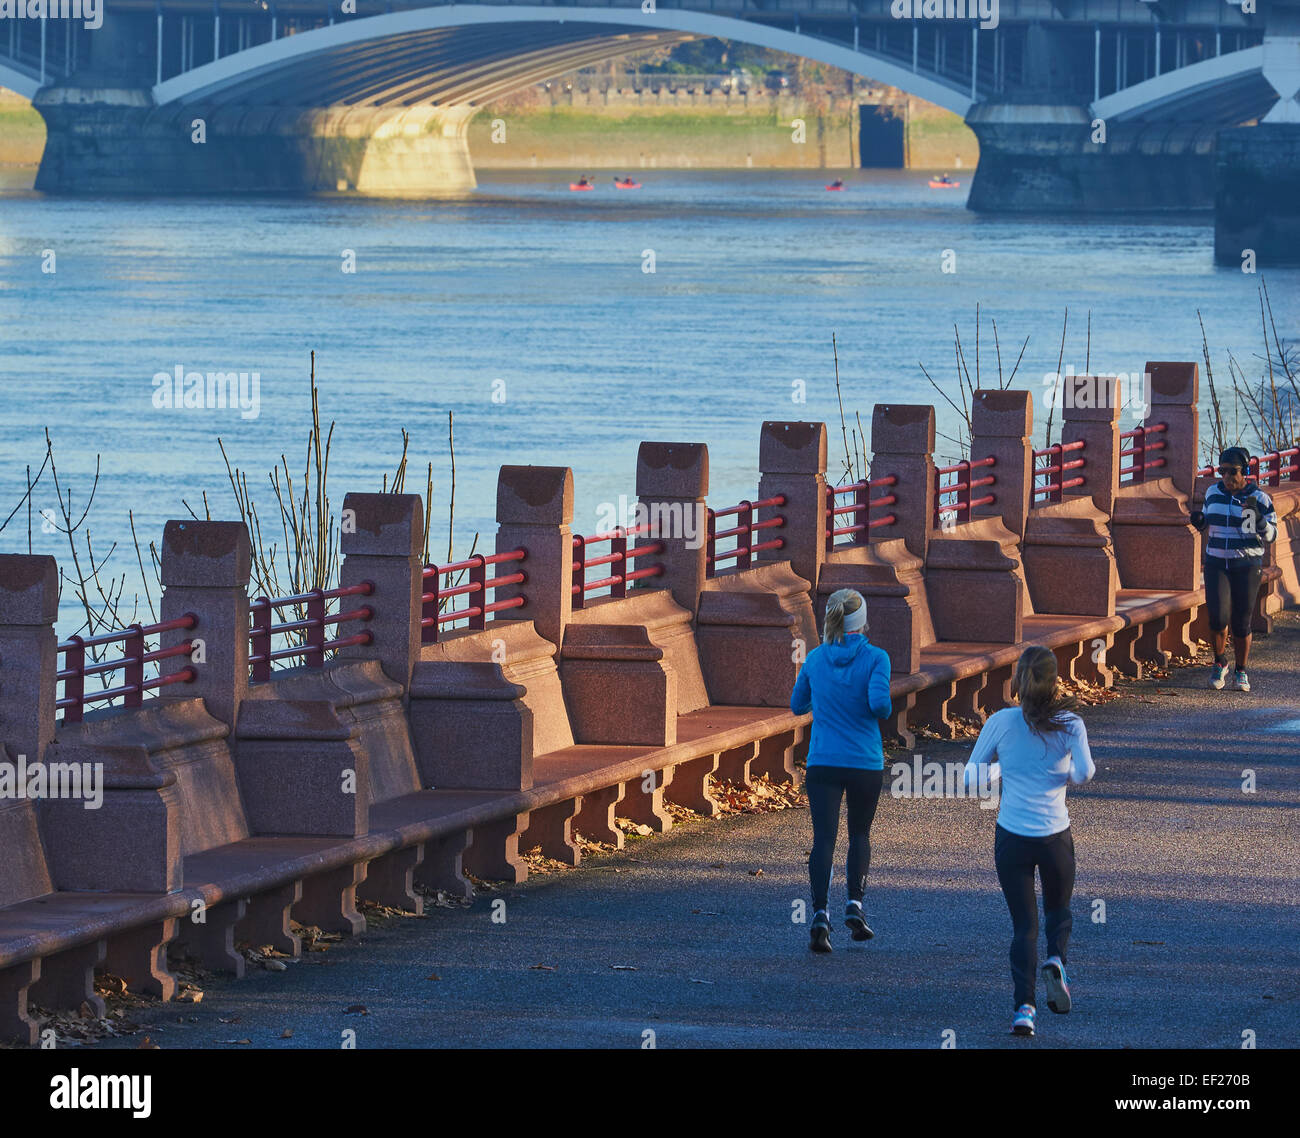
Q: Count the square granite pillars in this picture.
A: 10